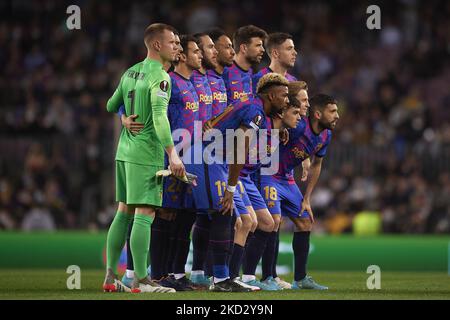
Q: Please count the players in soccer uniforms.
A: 11